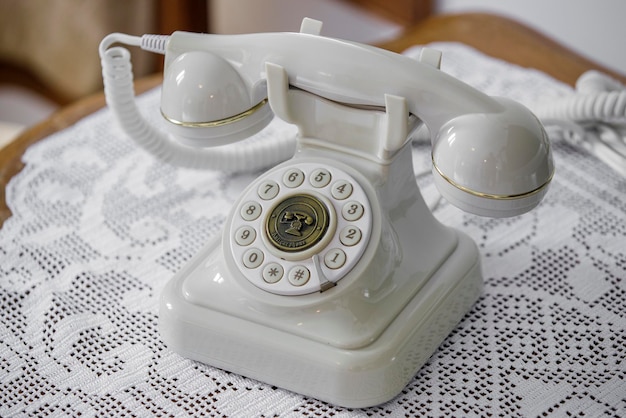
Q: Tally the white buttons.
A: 12